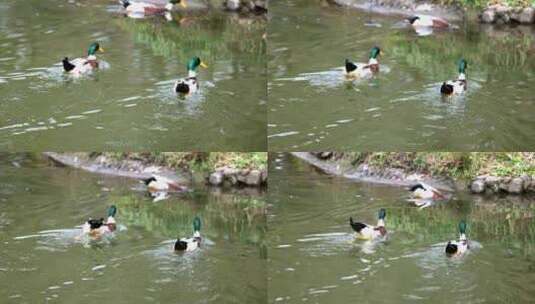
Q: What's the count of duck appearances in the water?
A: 12